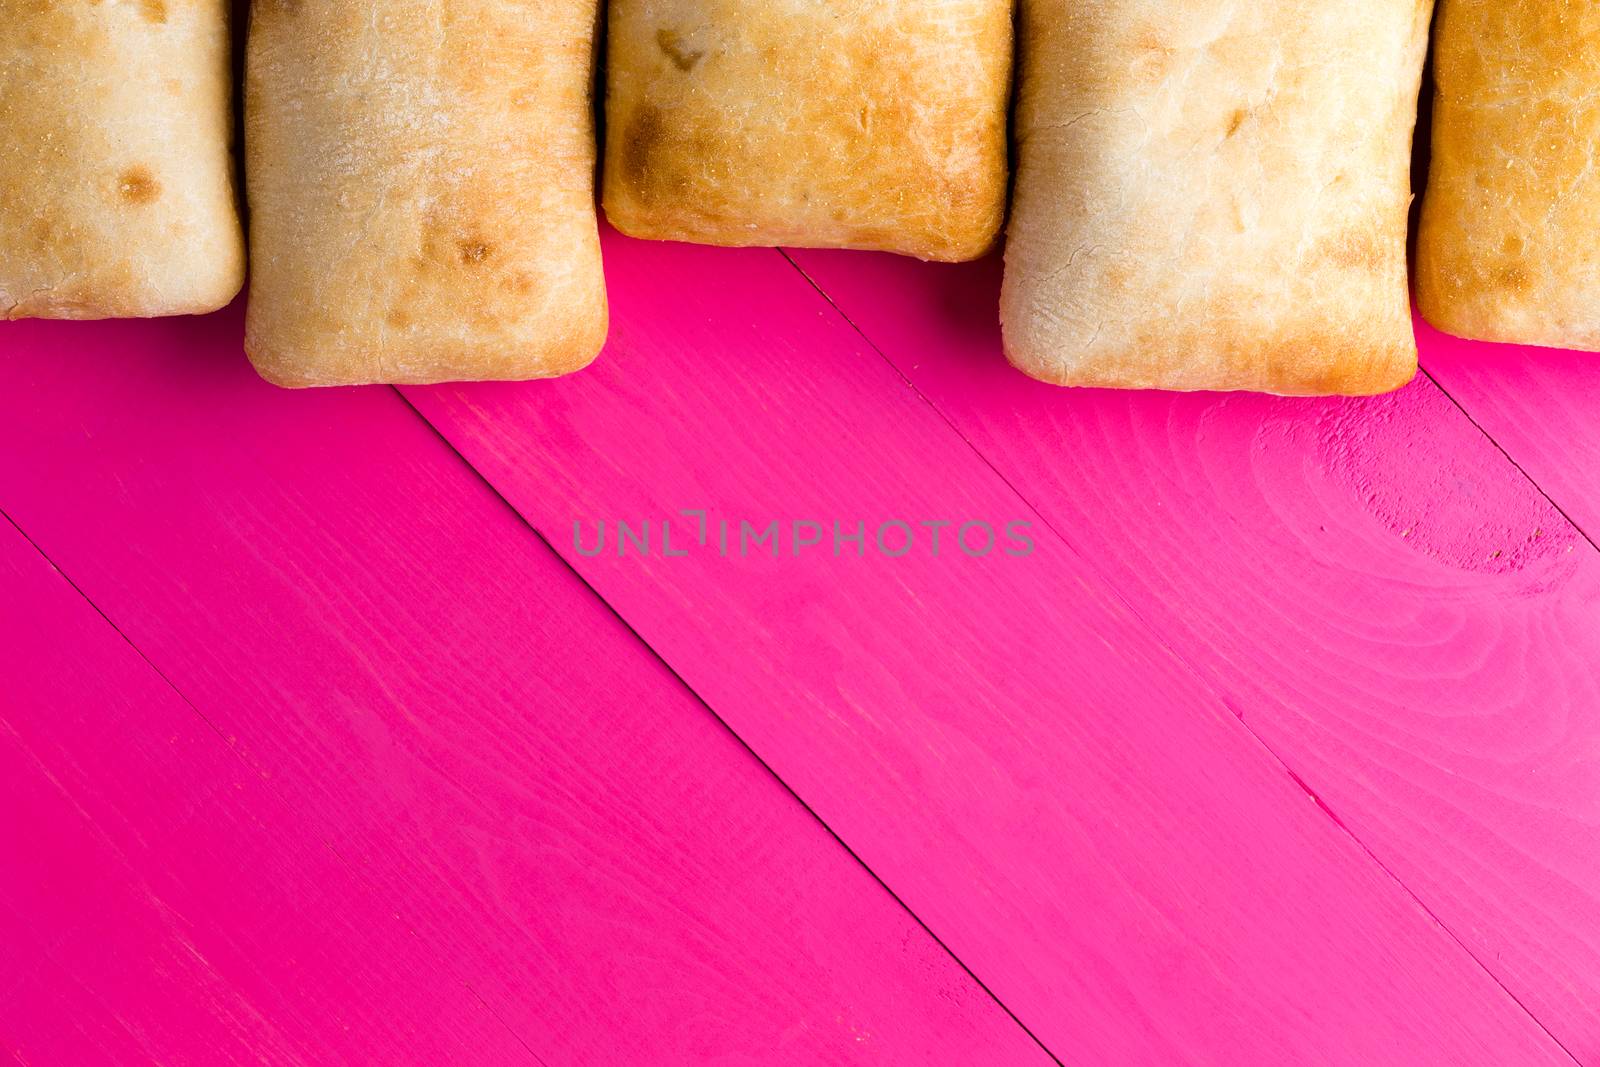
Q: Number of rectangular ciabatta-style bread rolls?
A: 5